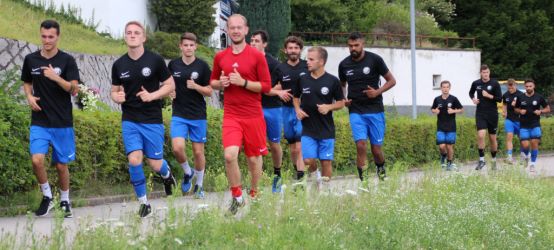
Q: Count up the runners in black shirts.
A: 11